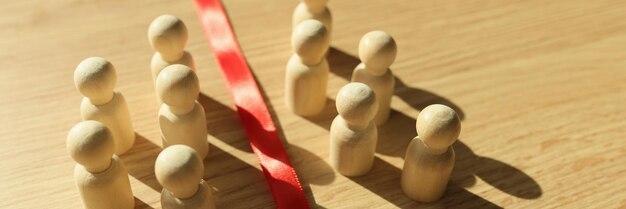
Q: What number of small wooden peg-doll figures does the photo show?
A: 10